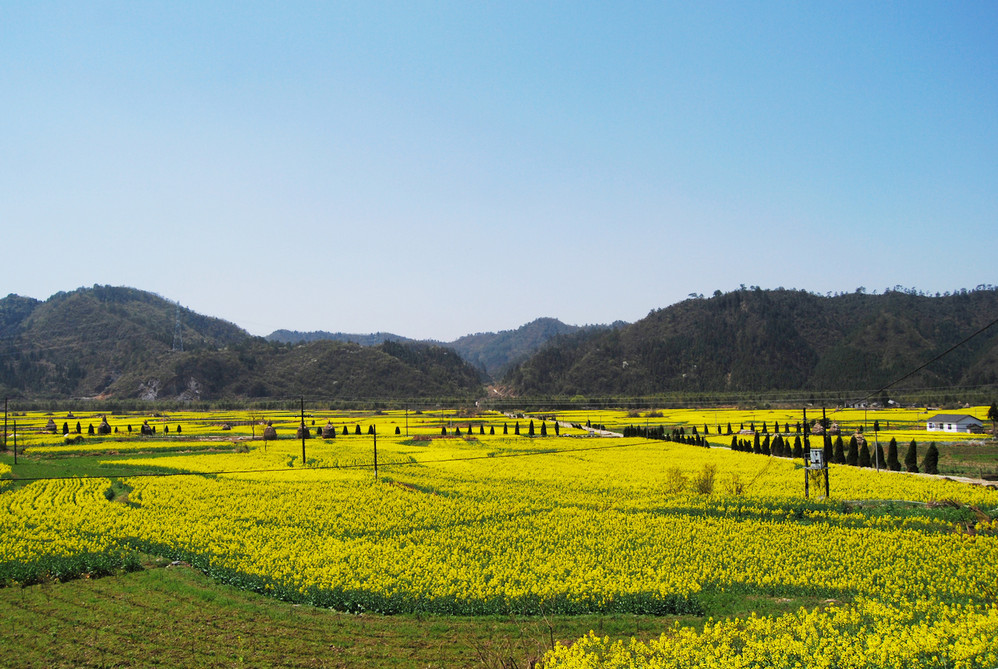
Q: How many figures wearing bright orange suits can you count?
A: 0